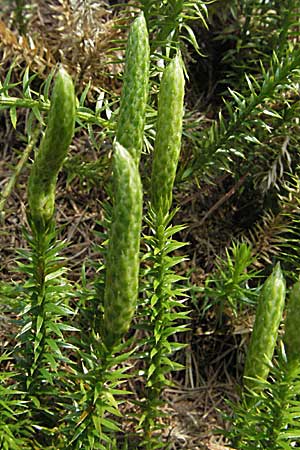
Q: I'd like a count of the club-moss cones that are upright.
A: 6